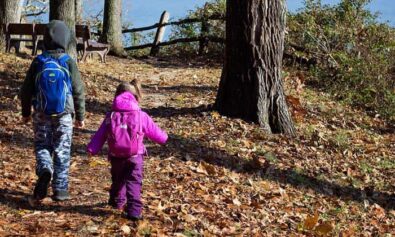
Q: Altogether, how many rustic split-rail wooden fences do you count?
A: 1